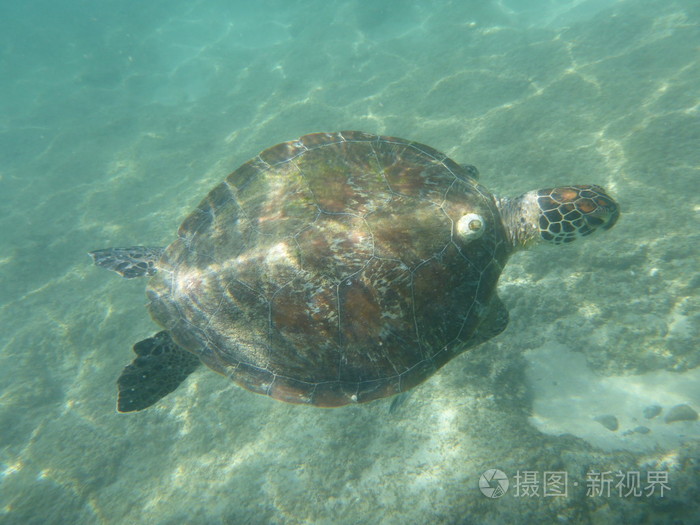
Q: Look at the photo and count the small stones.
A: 4